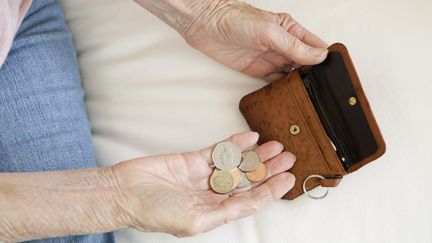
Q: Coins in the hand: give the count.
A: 6